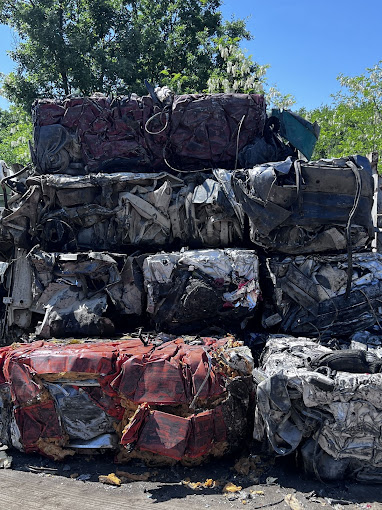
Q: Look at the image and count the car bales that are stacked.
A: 8